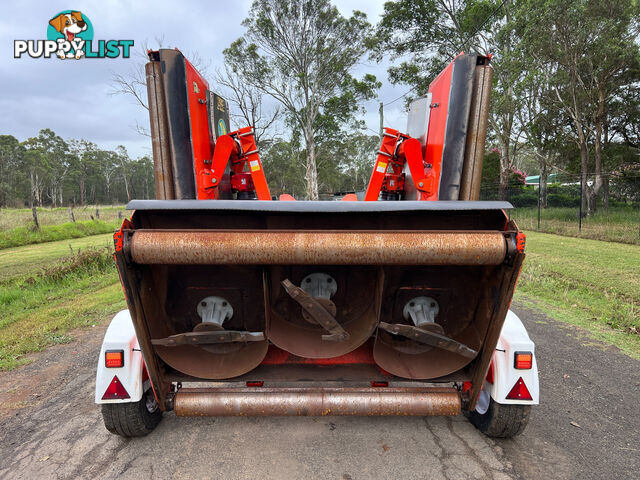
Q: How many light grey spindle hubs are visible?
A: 3